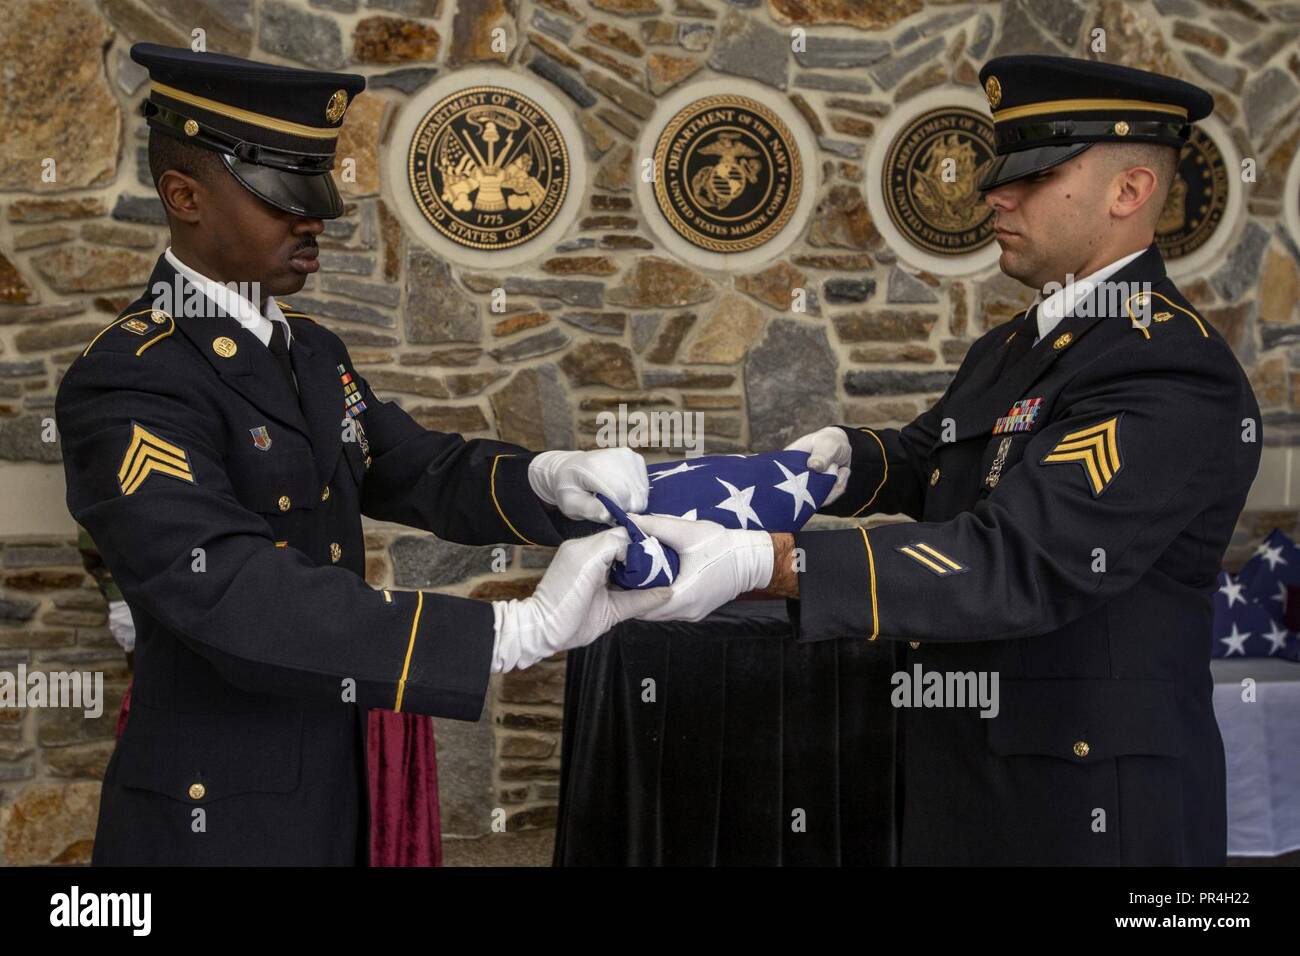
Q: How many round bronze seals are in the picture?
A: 4